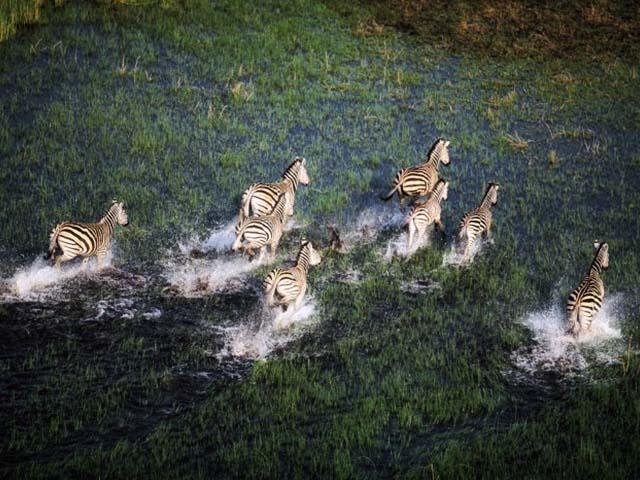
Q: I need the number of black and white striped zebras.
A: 8